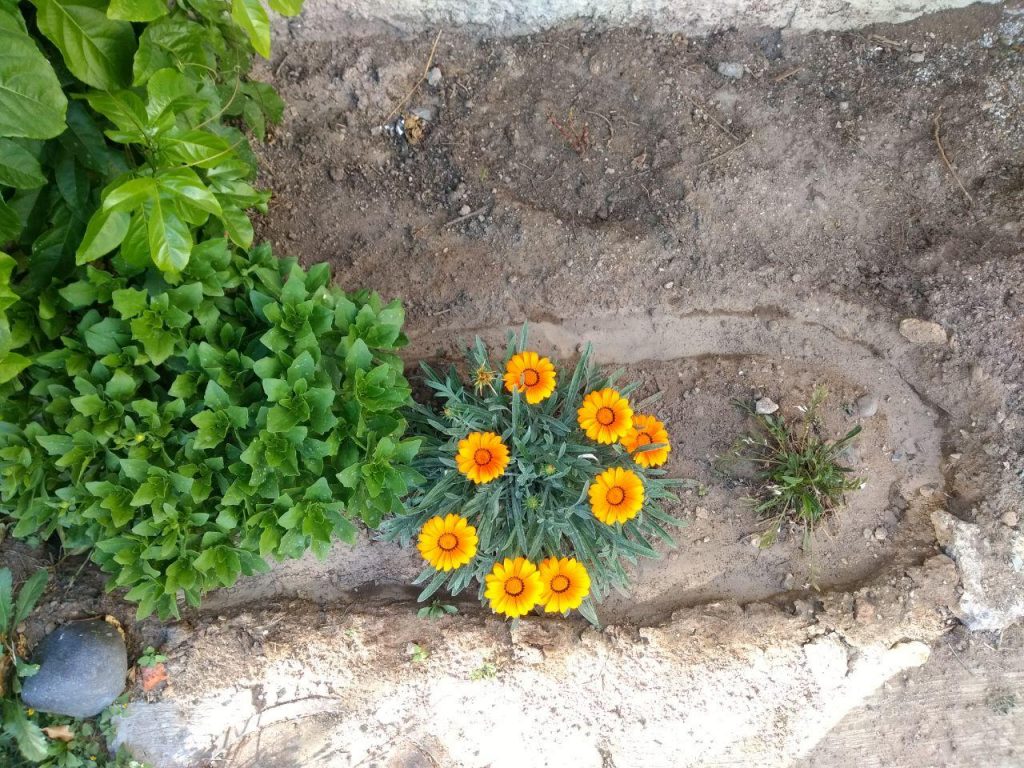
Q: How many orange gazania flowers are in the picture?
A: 8